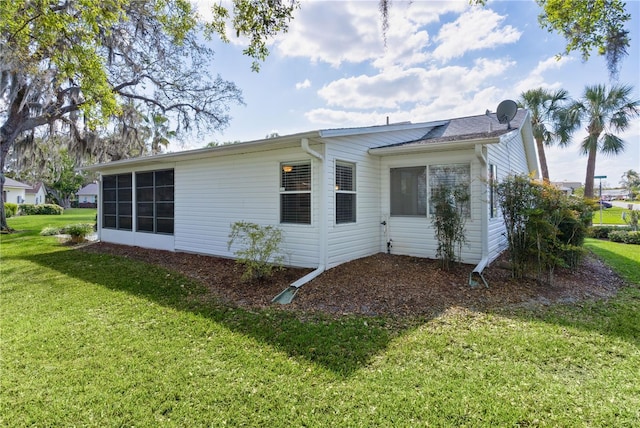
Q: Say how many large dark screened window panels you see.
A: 2